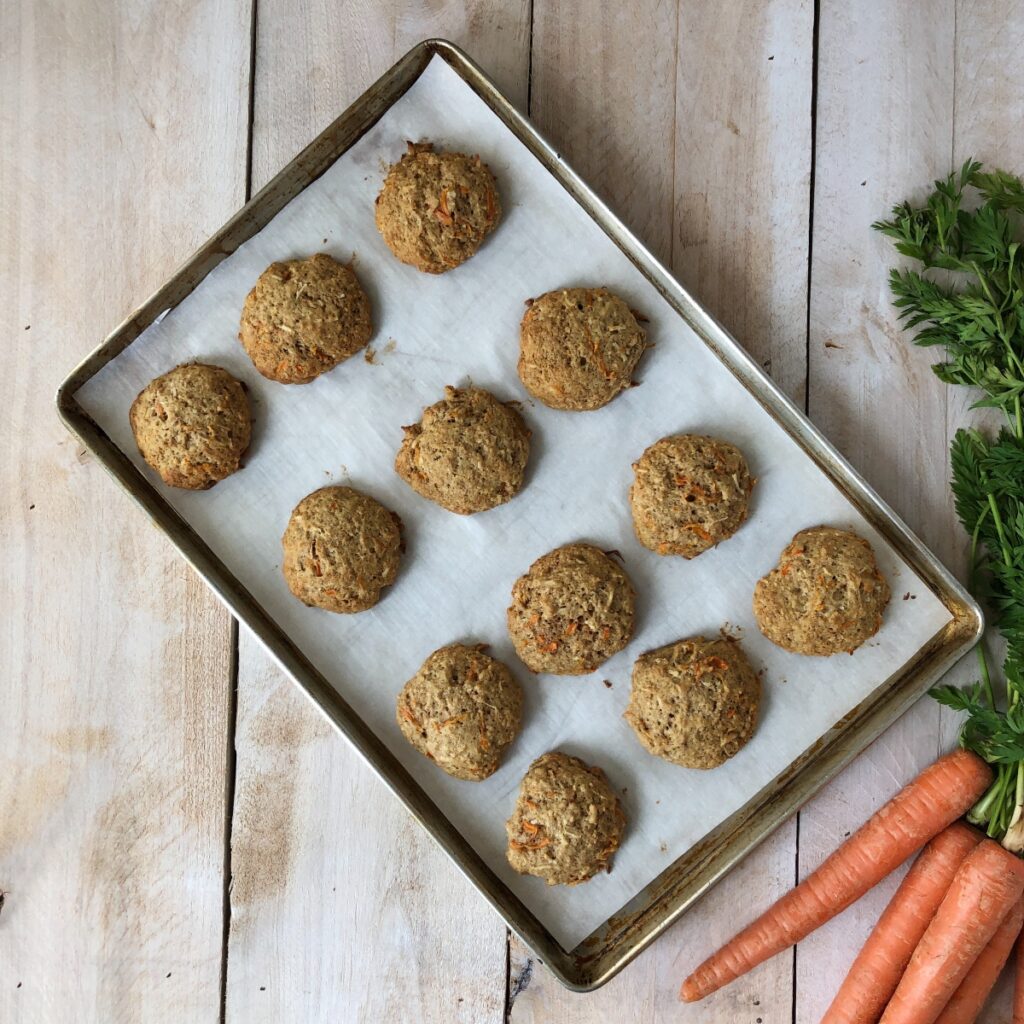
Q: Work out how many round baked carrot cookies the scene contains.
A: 12